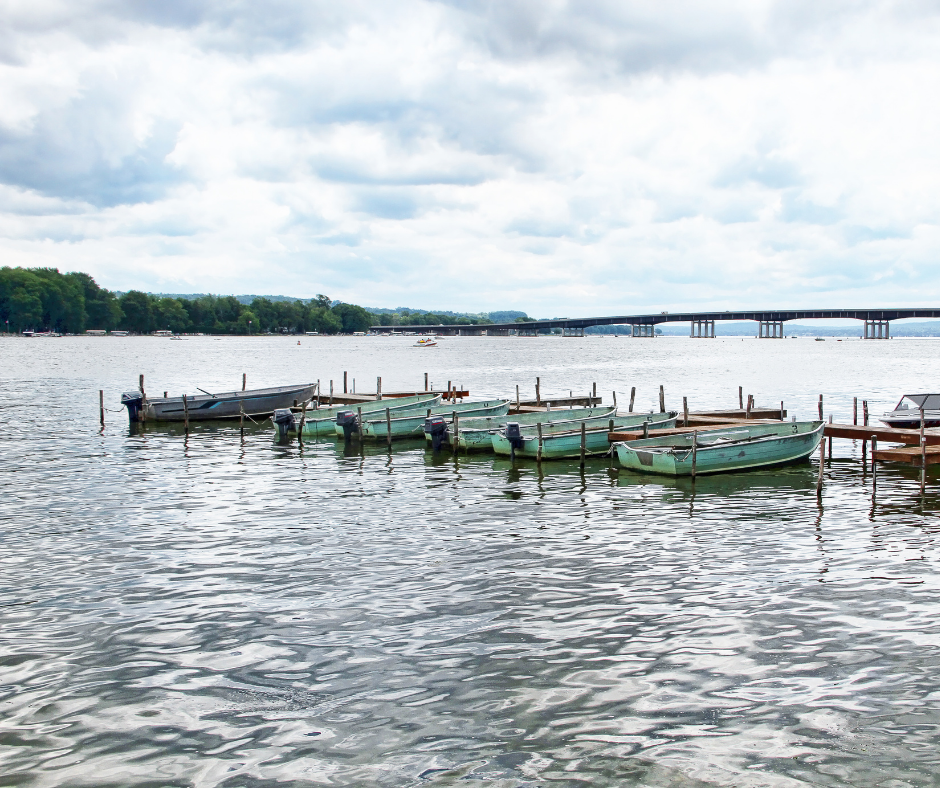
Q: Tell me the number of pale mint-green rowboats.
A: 5